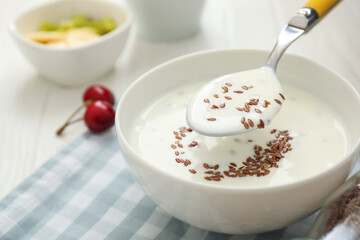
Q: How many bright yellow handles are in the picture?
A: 1